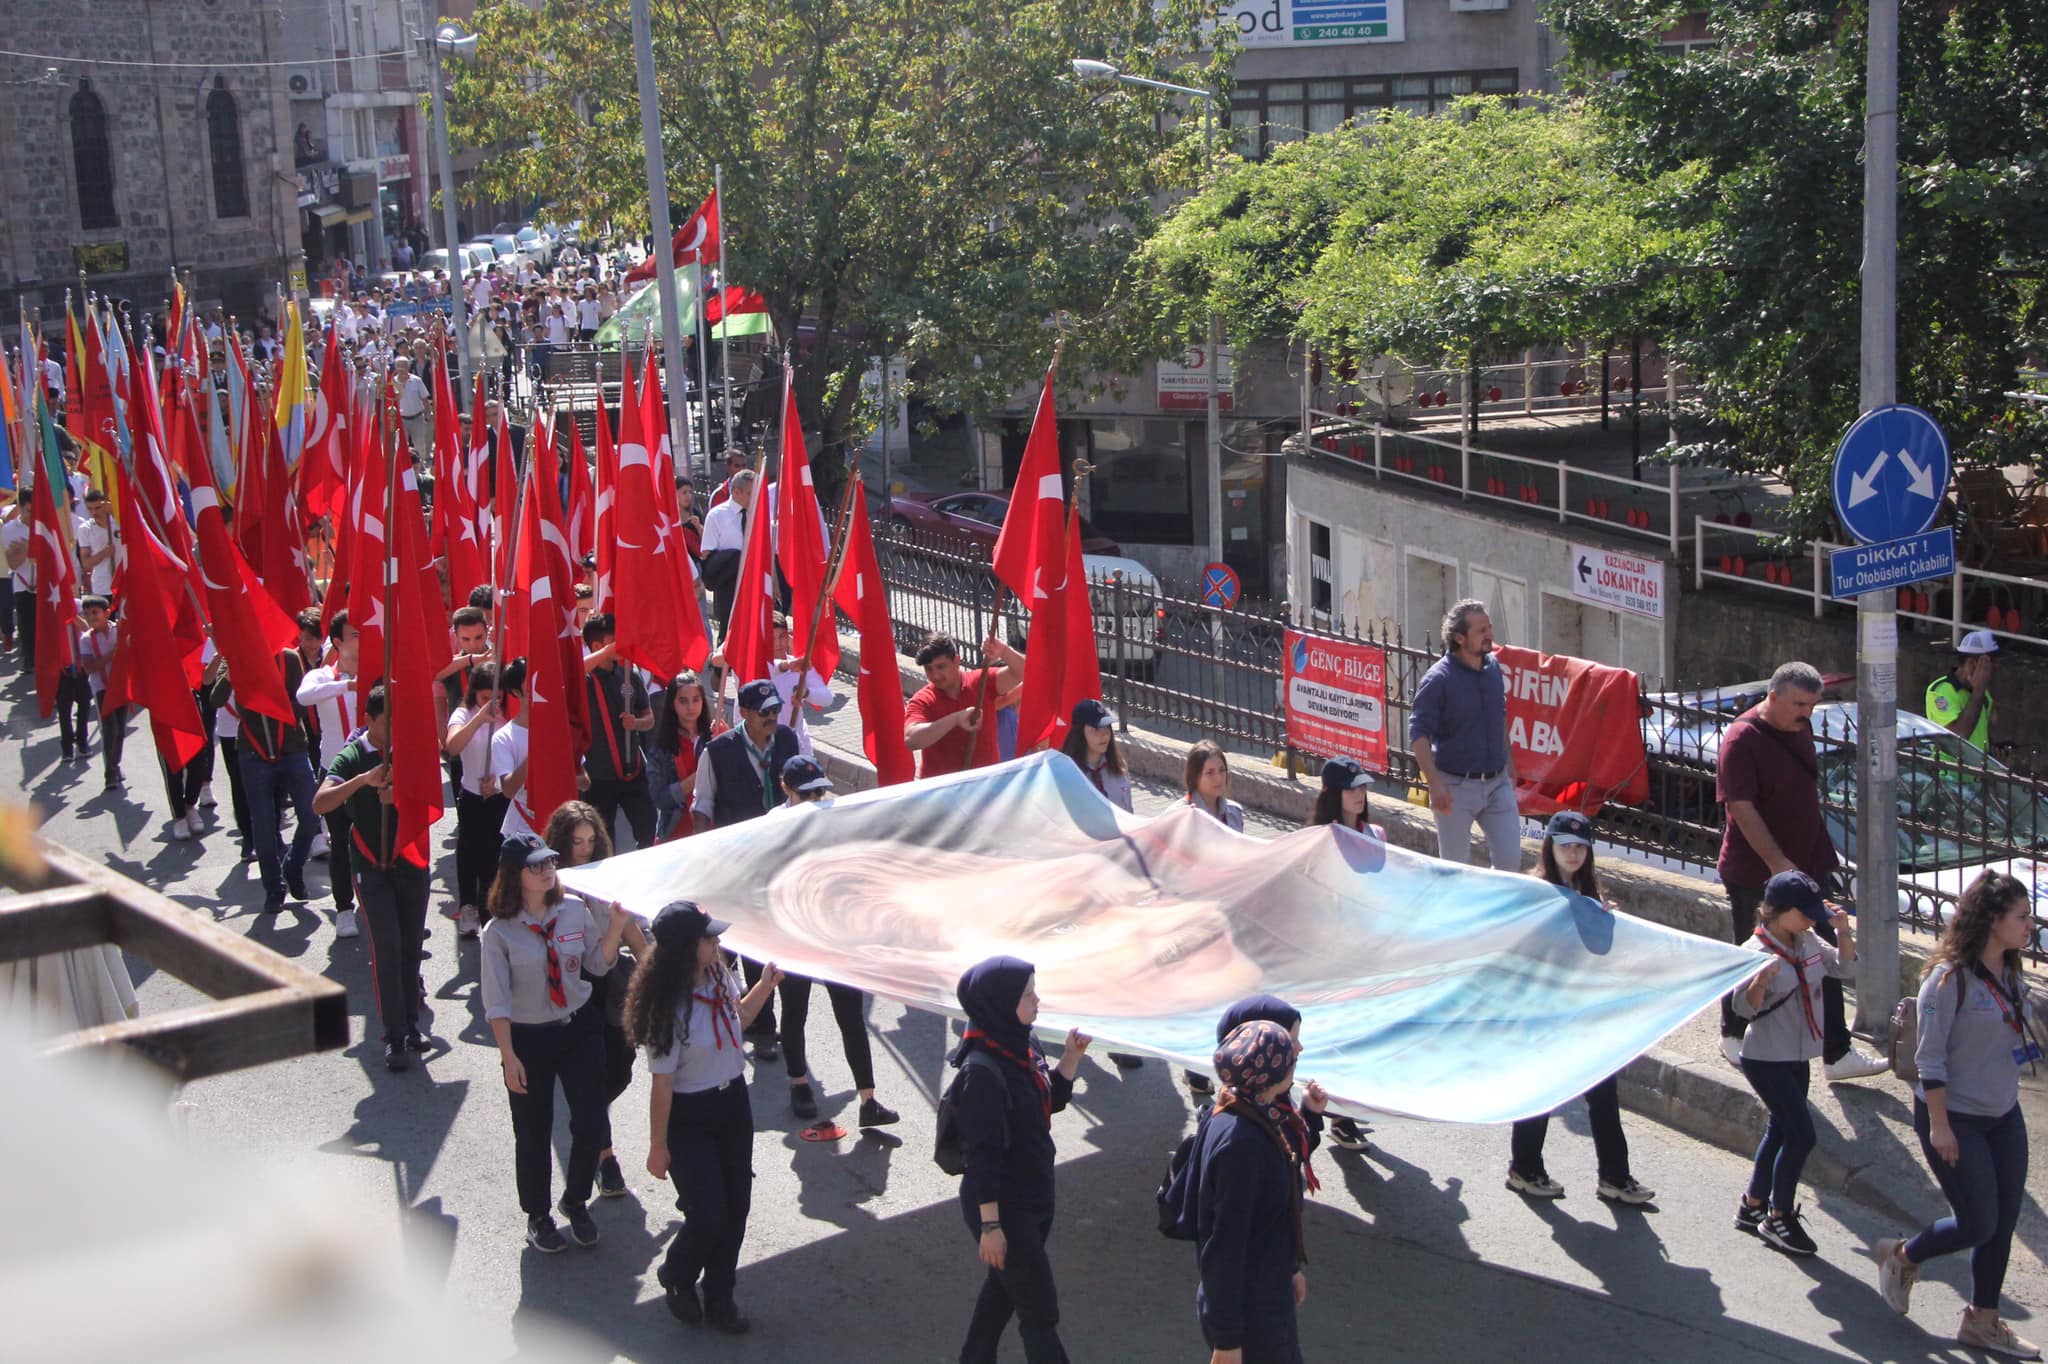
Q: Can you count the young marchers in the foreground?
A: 13